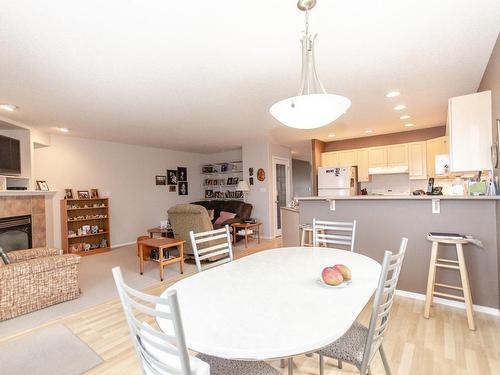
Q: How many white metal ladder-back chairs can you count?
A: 4